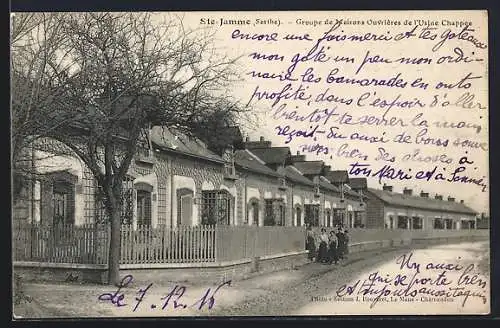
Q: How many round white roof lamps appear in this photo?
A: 0